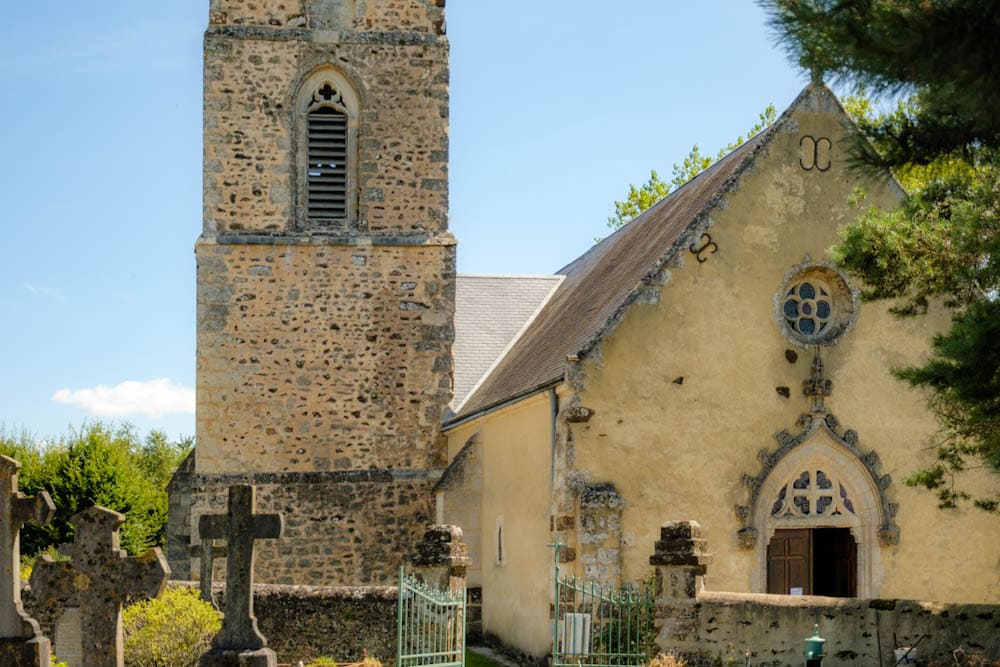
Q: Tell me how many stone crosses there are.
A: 4